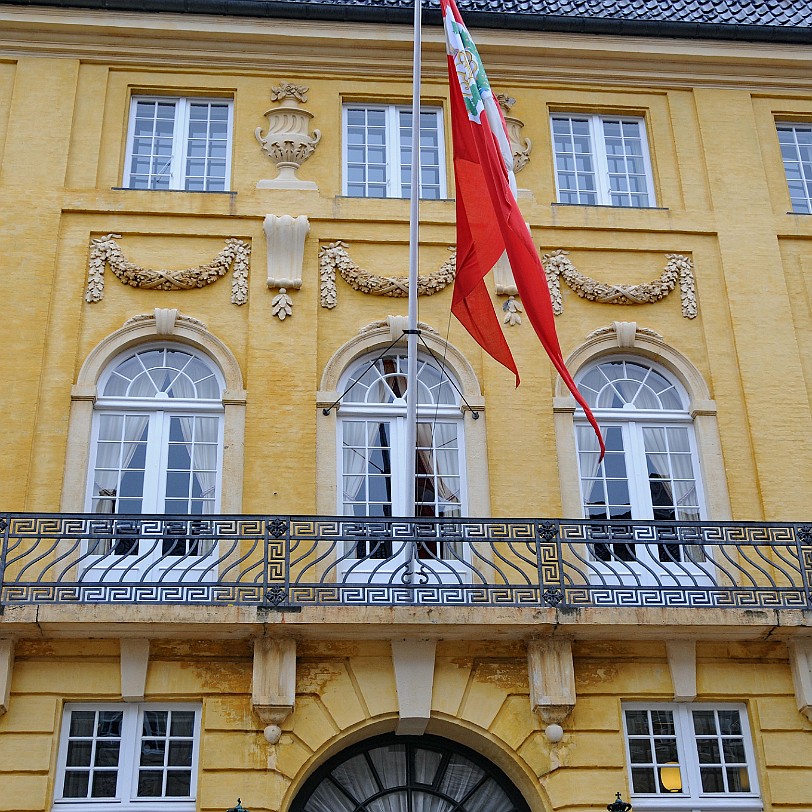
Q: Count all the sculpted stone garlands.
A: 3